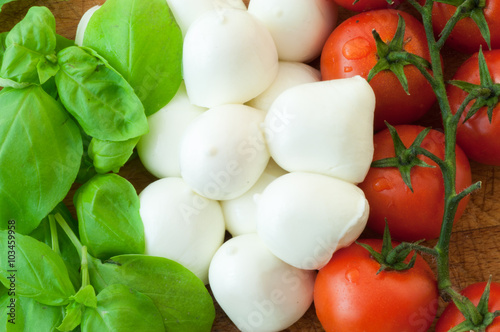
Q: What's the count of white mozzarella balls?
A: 11